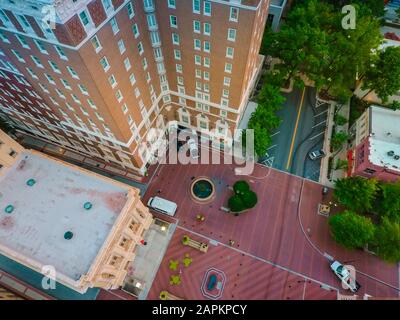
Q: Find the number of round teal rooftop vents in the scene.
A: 4